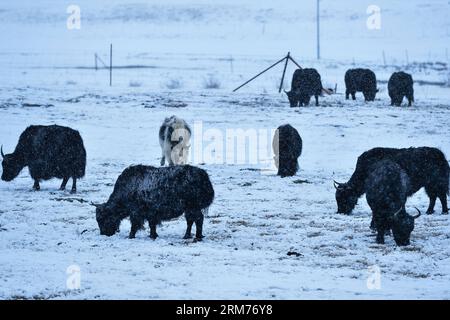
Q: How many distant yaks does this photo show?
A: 3